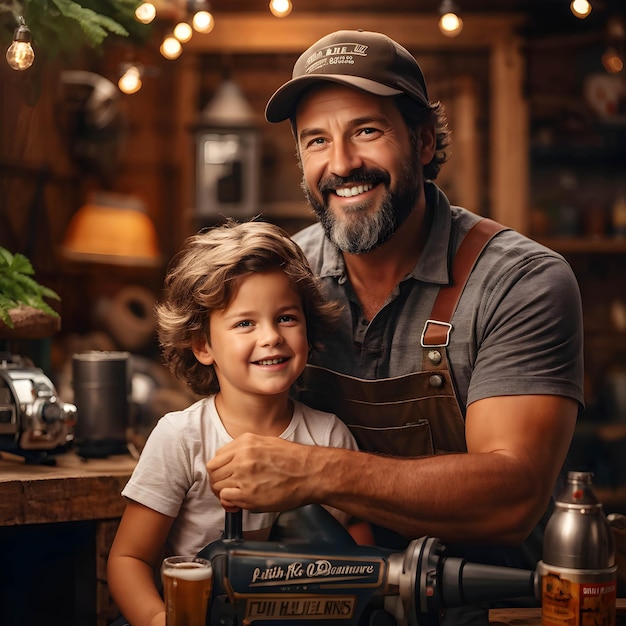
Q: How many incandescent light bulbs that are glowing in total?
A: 9